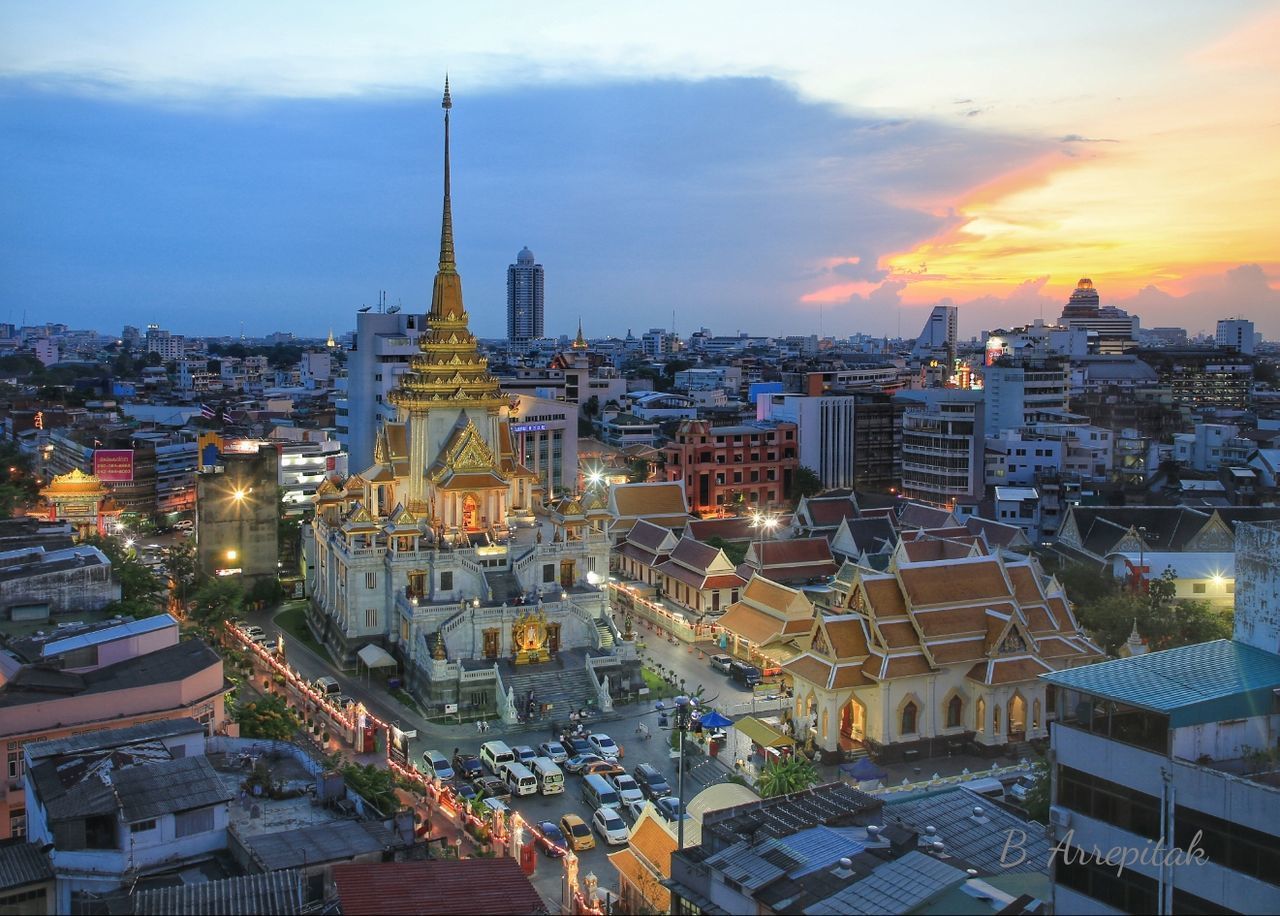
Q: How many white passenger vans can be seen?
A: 3